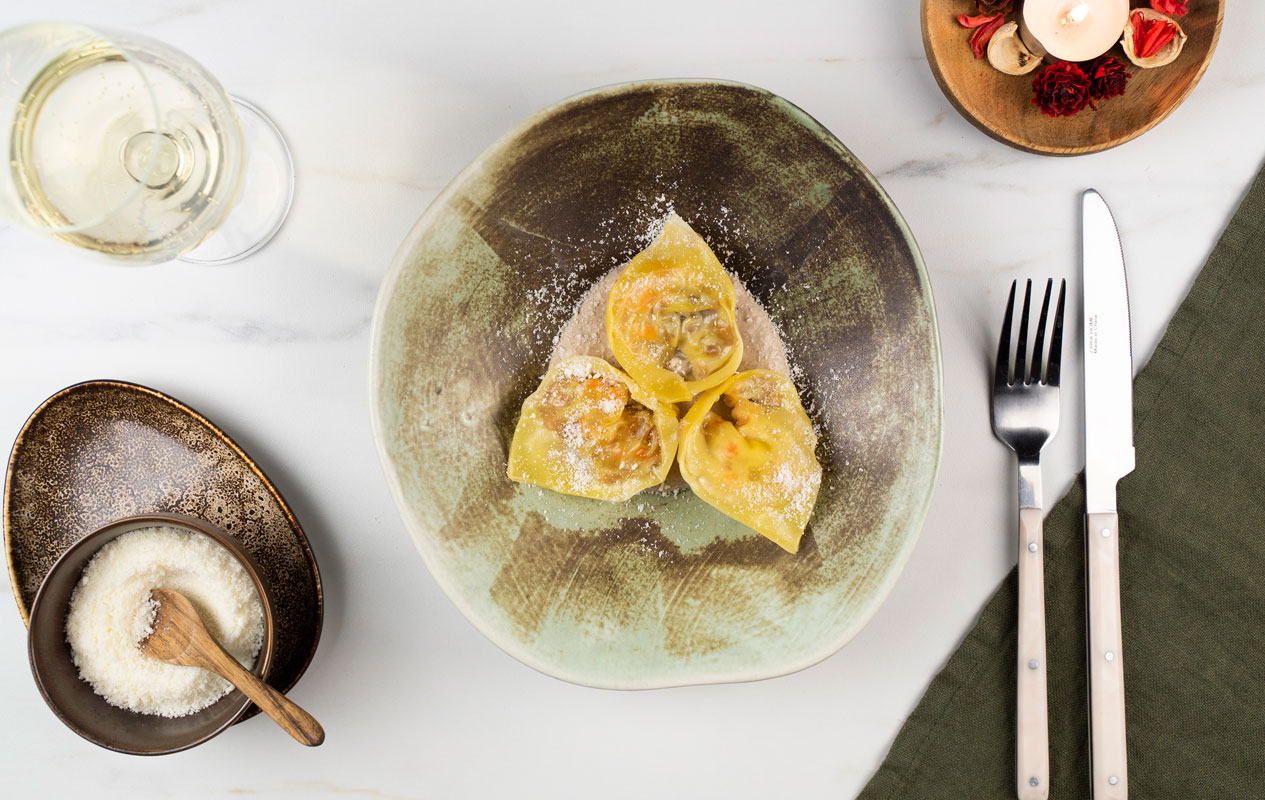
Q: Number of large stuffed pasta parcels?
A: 3